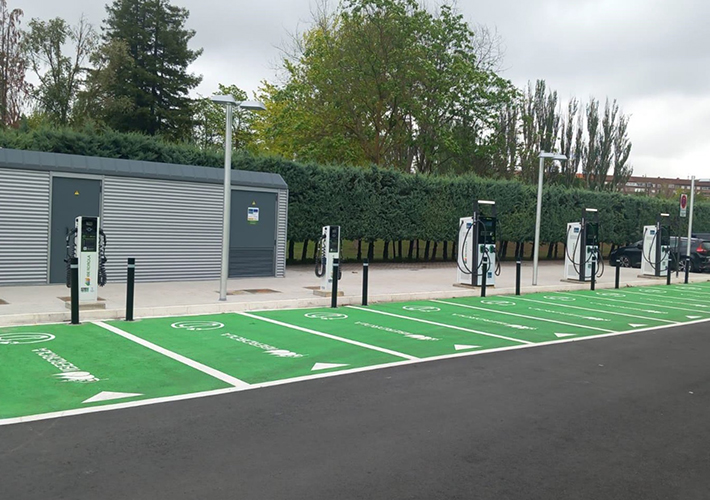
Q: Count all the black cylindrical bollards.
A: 10